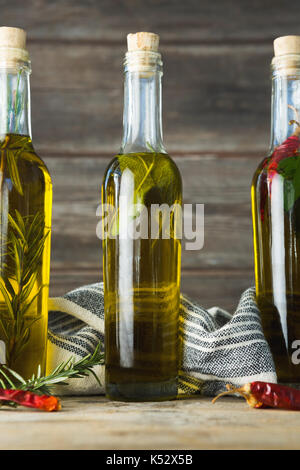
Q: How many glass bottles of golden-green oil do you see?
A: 3